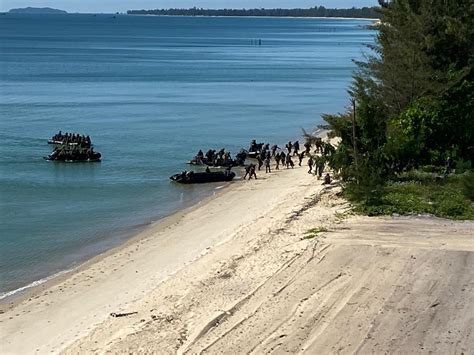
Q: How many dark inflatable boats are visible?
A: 5